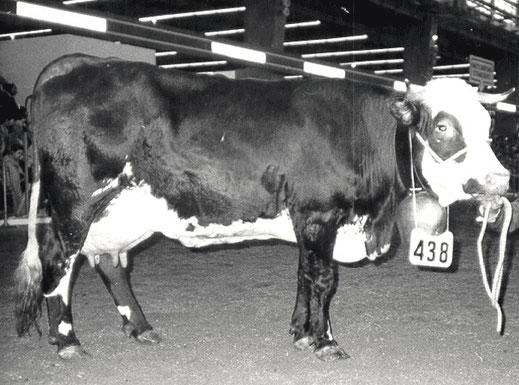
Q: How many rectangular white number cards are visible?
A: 1